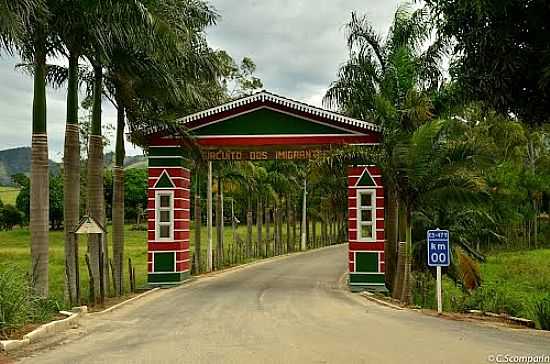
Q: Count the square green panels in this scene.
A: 2